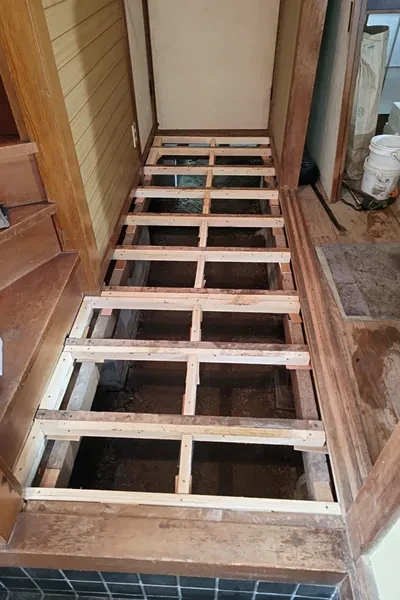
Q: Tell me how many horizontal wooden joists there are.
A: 10